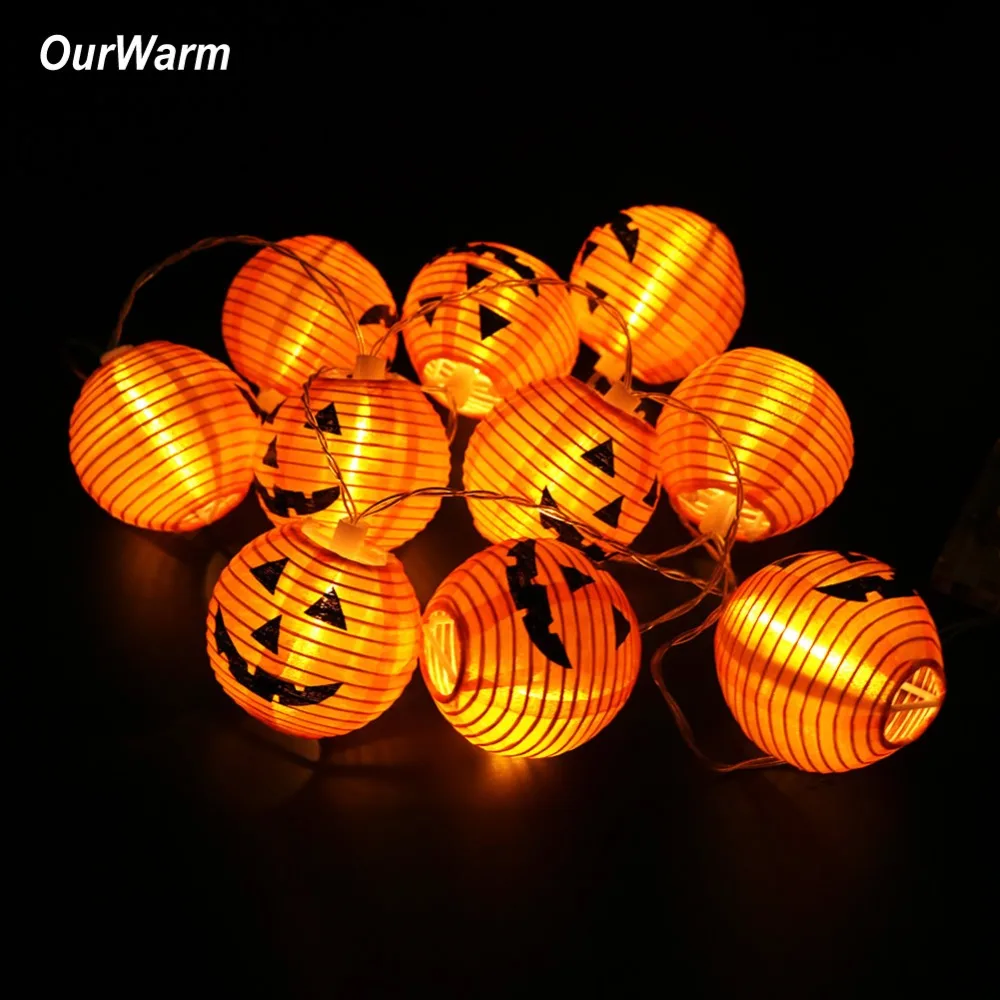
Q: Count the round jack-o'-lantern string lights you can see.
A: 10